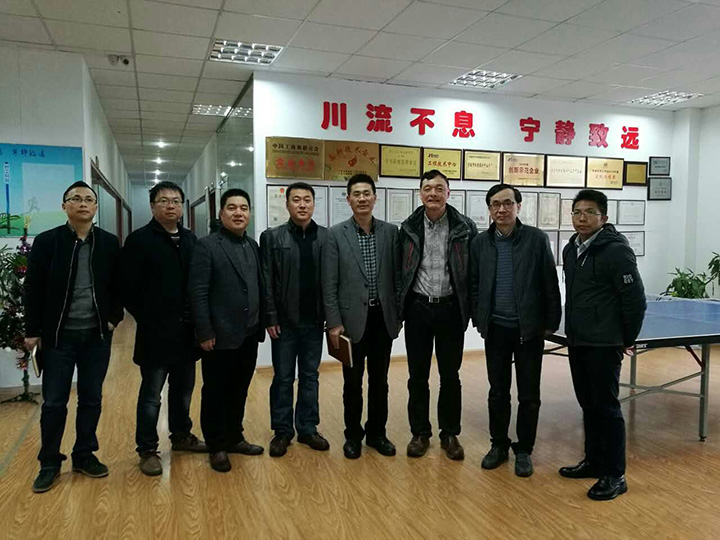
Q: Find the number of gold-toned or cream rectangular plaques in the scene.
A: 9